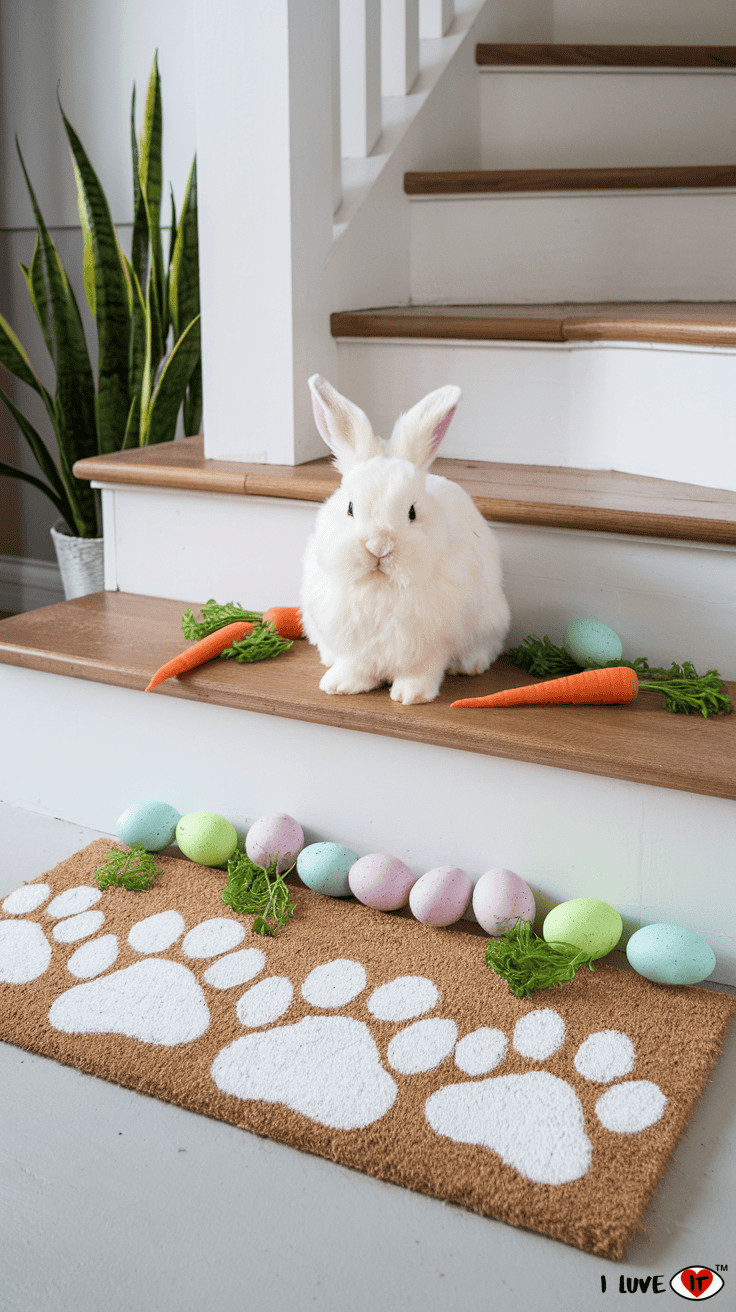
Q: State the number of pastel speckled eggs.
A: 10